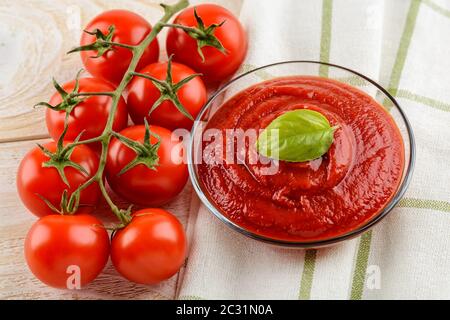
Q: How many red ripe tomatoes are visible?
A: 8